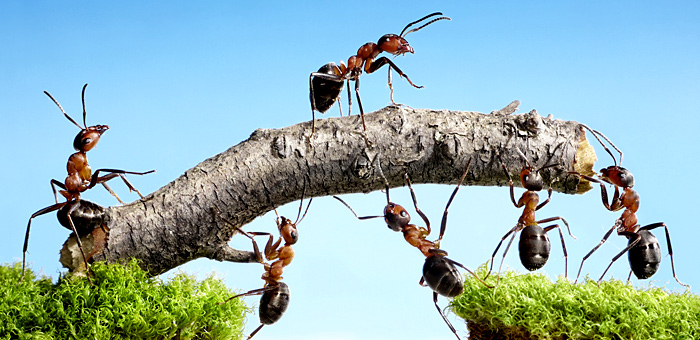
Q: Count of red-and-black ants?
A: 6